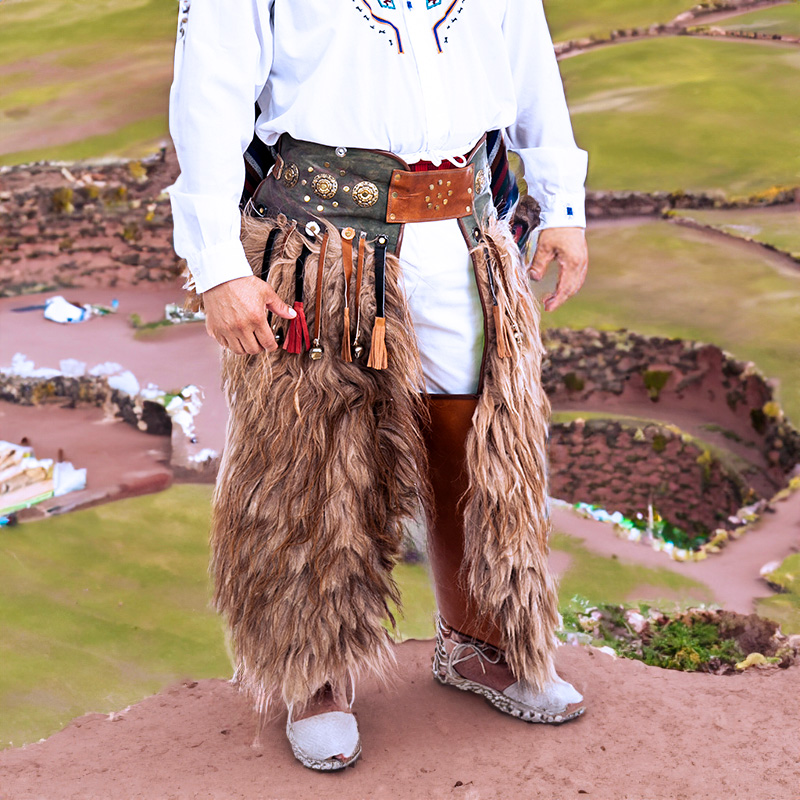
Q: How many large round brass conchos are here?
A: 4